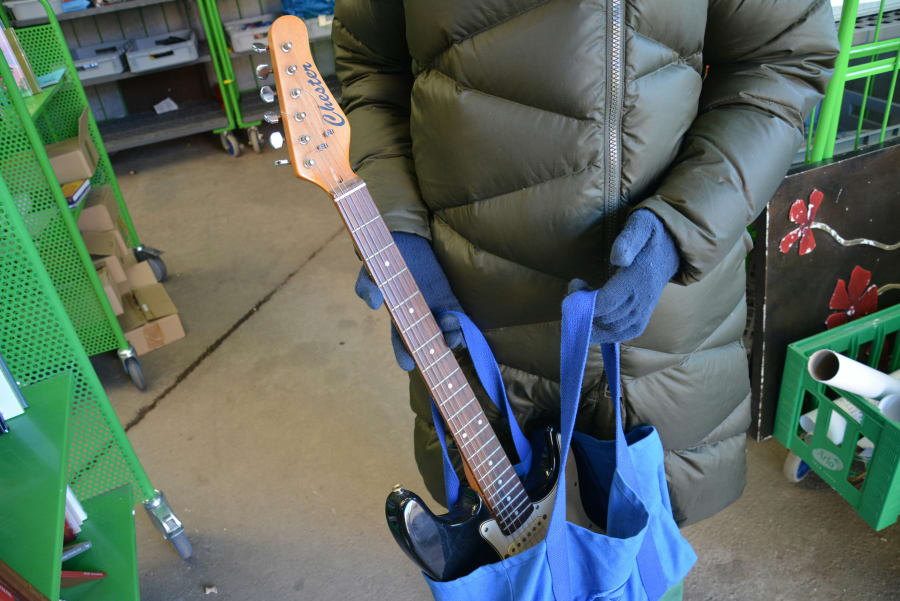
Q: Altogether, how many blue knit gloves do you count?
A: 2